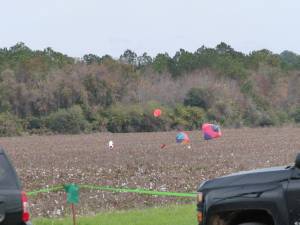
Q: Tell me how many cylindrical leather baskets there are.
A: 0